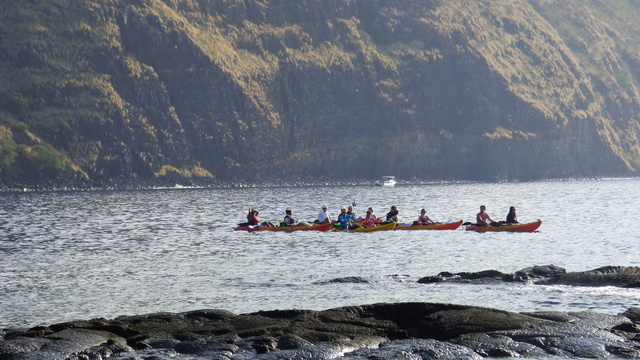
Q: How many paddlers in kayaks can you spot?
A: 11